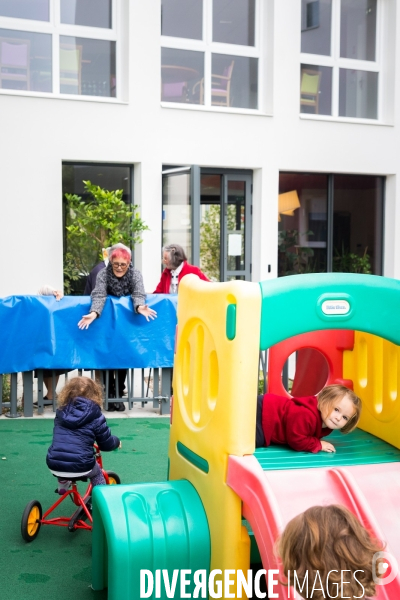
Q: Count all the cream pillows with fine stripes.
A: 0